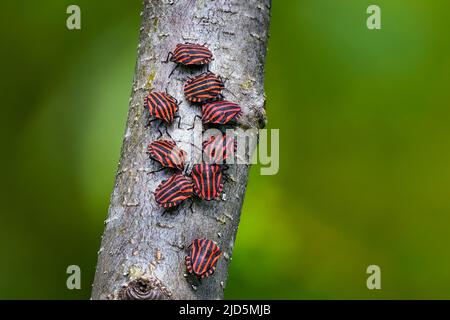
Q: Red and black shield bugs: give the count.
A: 9